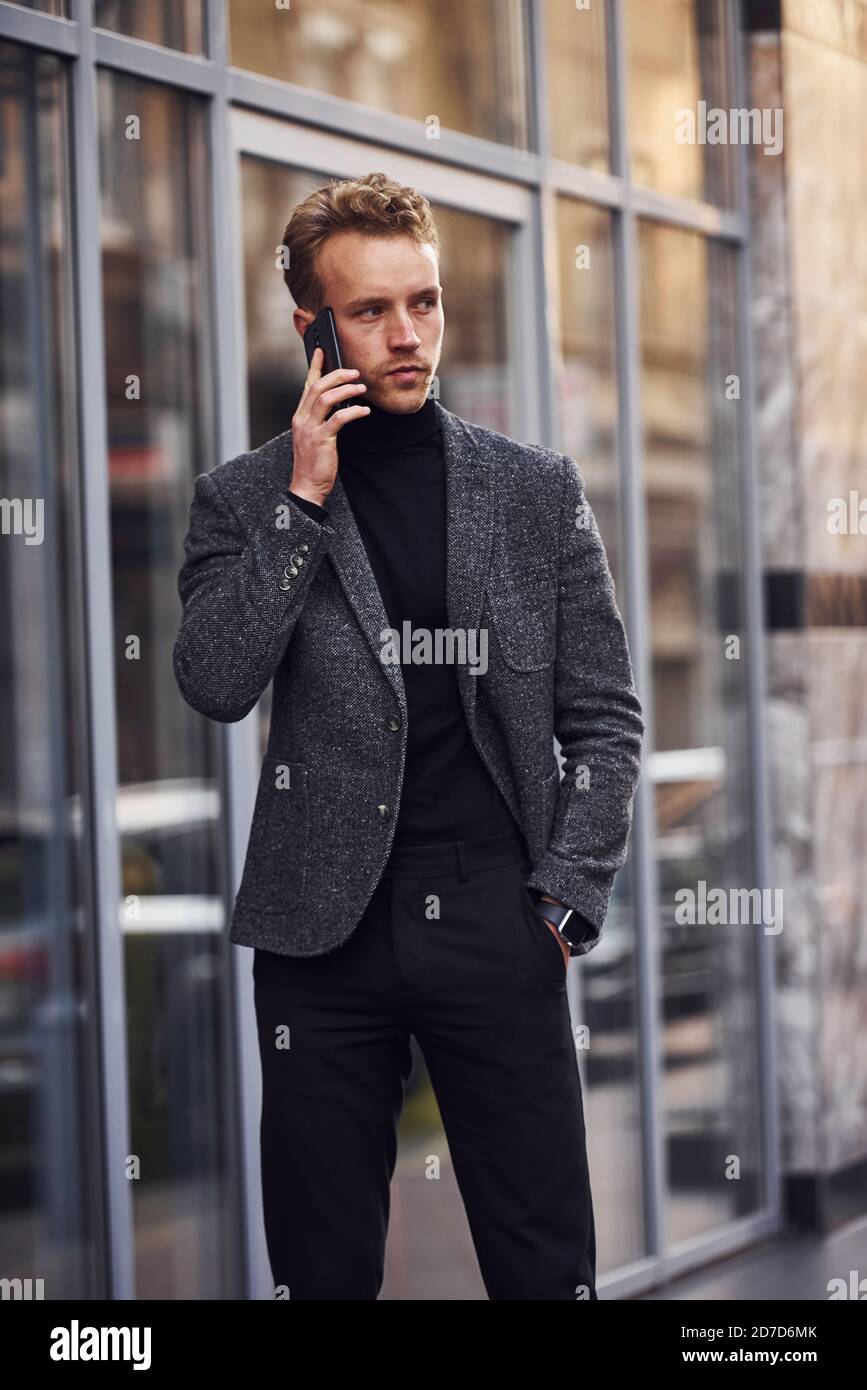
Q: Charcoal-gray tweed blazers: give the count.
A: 1